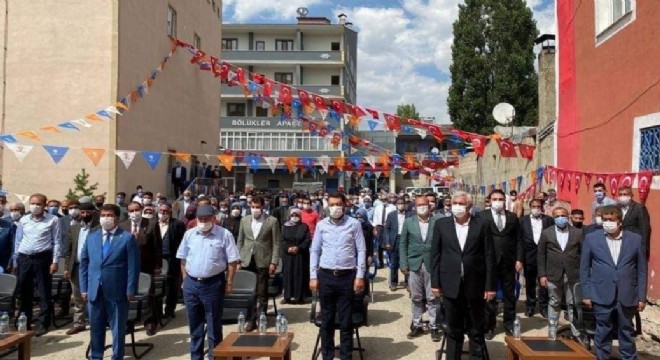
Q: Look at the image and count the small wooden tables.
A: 3